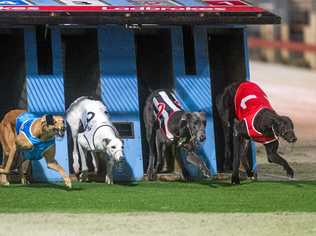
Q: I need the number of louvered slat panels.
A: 3